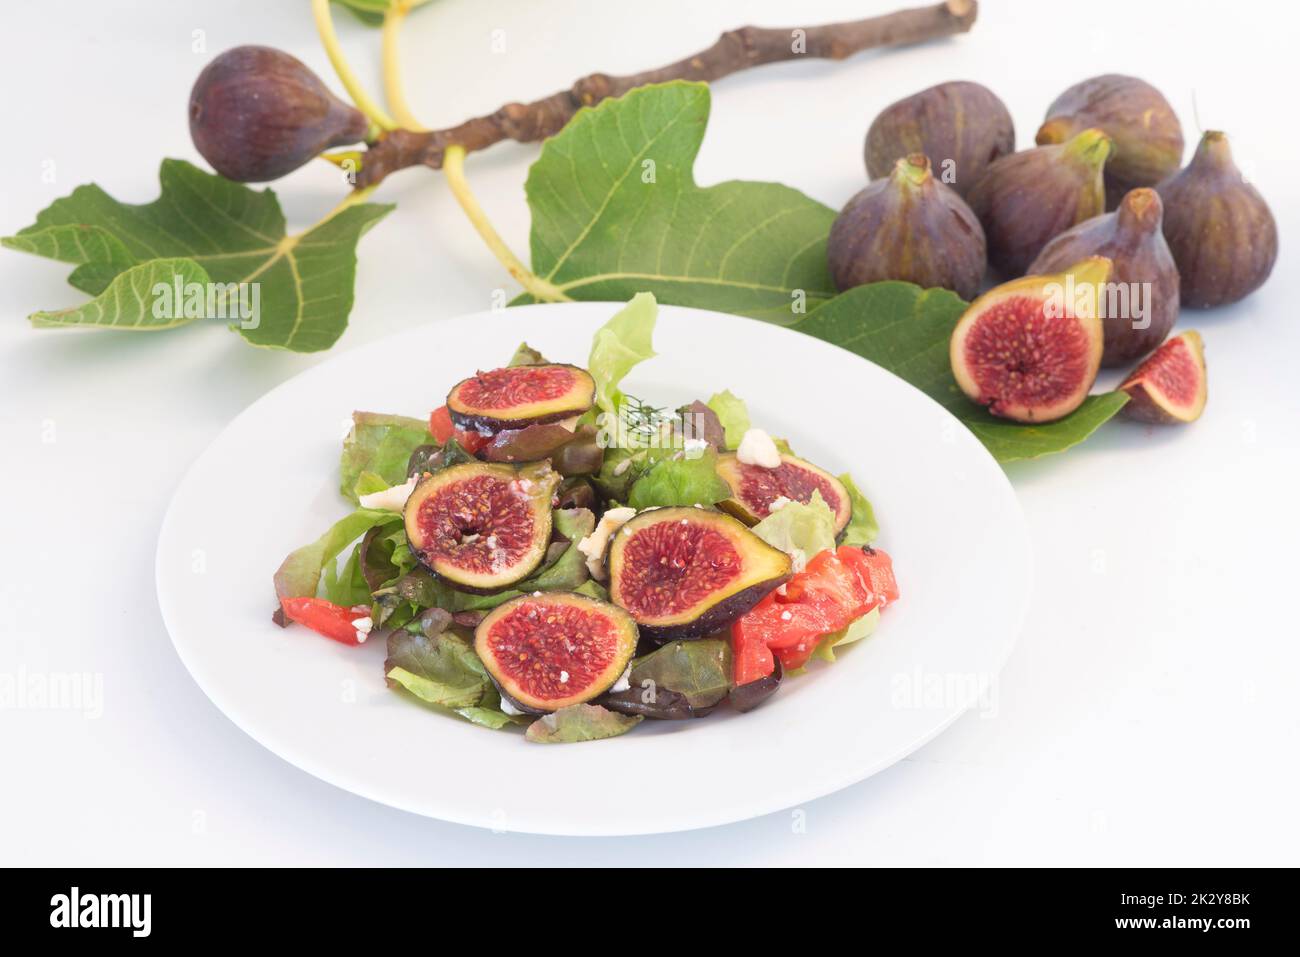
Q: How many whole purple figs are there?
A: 7